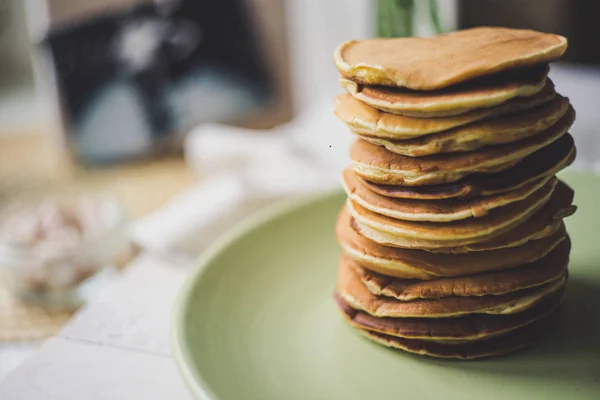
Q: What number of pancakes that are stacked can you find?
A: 14